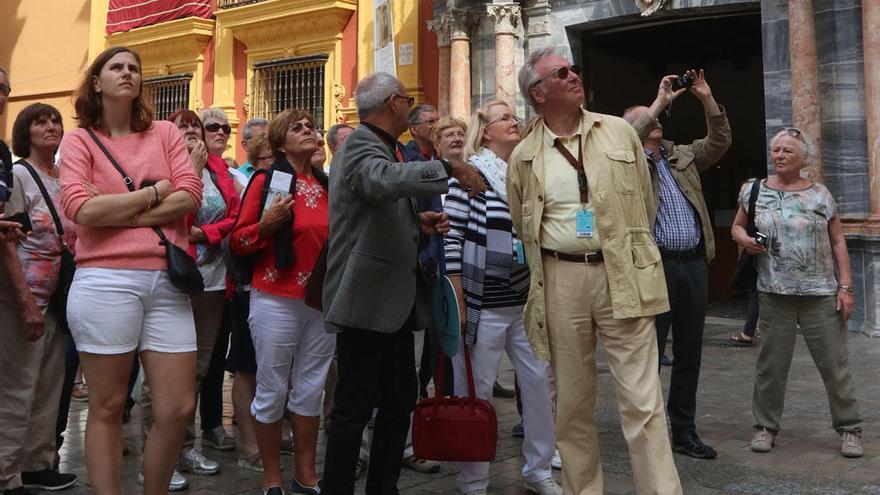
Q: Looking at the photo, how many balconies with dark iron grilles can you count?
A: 2